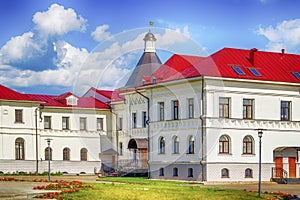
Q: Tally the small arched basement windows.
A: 5